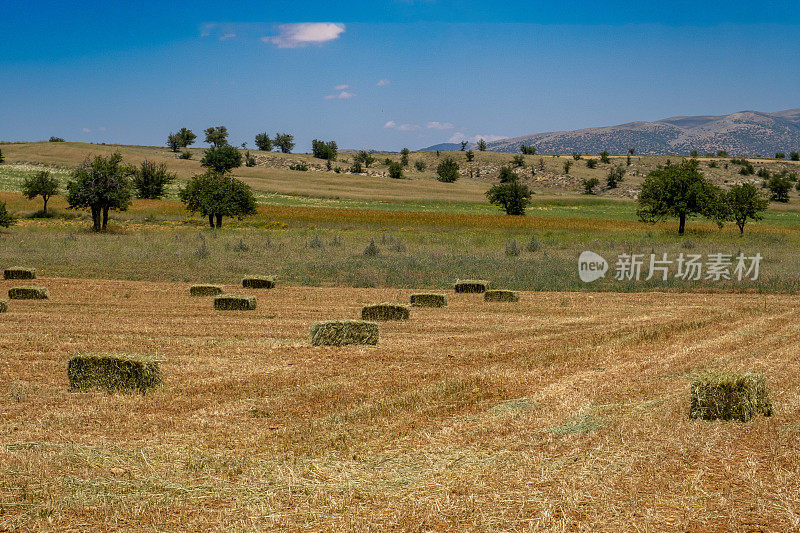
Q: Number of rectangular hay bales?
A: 13